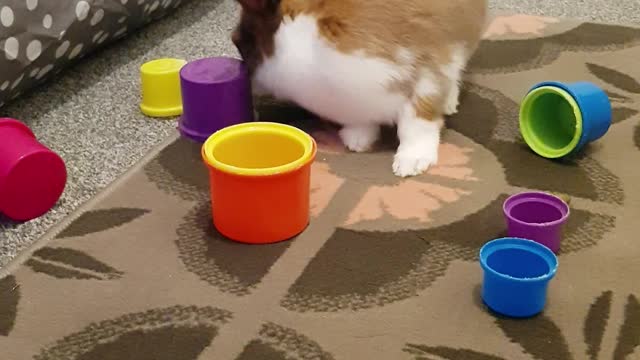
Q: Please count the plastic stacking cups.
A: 9